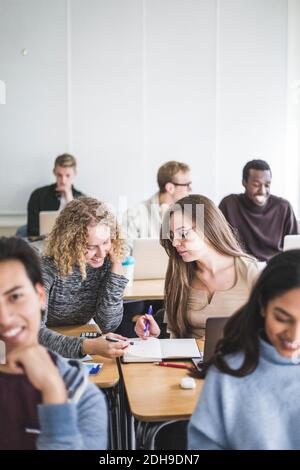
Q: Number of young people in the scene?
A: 7